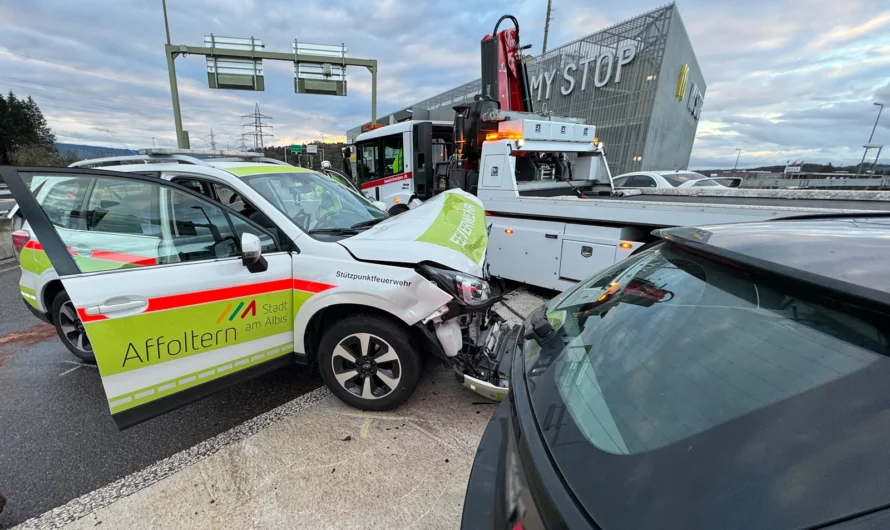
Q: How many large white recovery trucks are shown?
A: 1